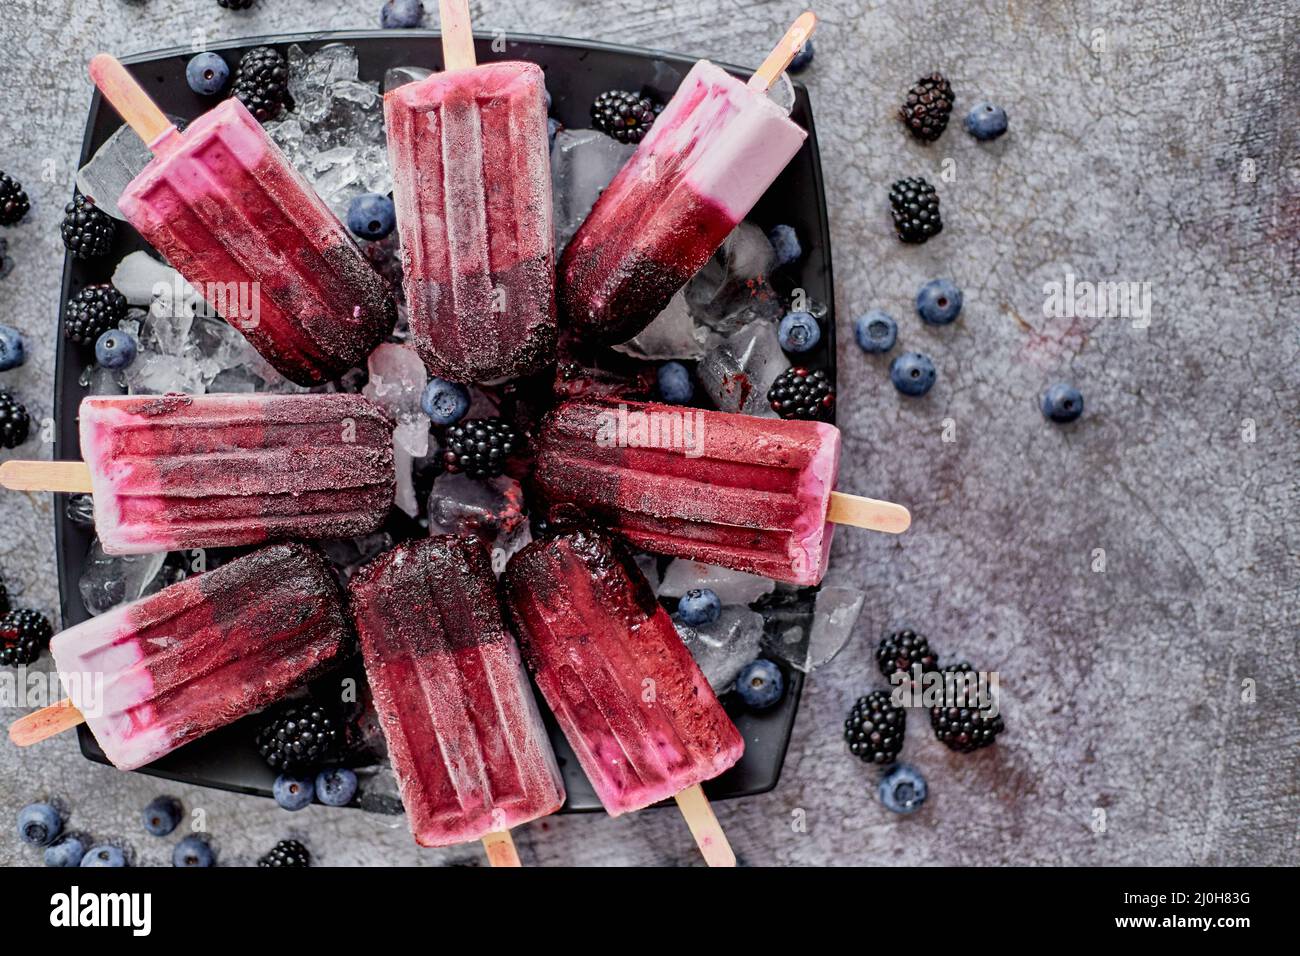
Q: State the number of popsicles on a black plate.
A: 8